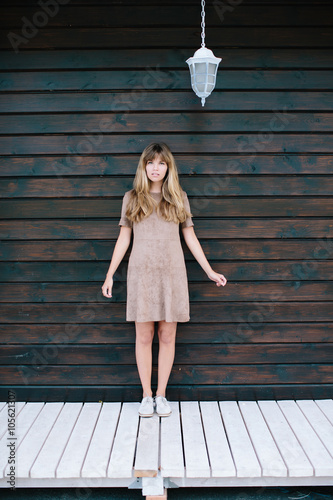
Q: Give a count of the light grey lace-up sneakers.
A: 2